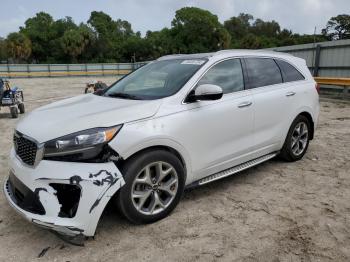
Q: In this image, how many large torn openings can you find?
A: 1